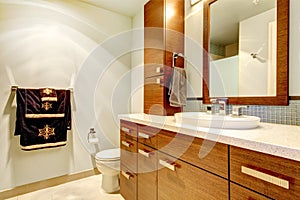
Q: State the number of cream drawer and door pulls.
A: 9